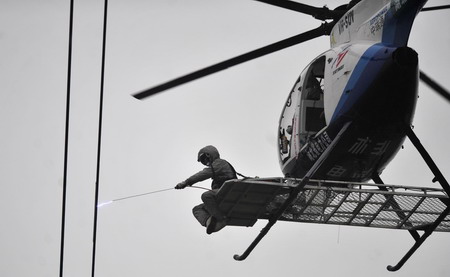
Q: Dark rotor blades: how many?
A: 4